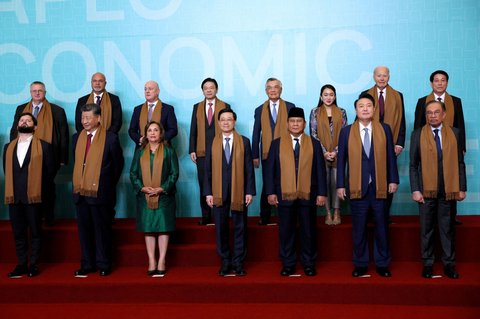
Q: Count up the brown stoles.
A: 15